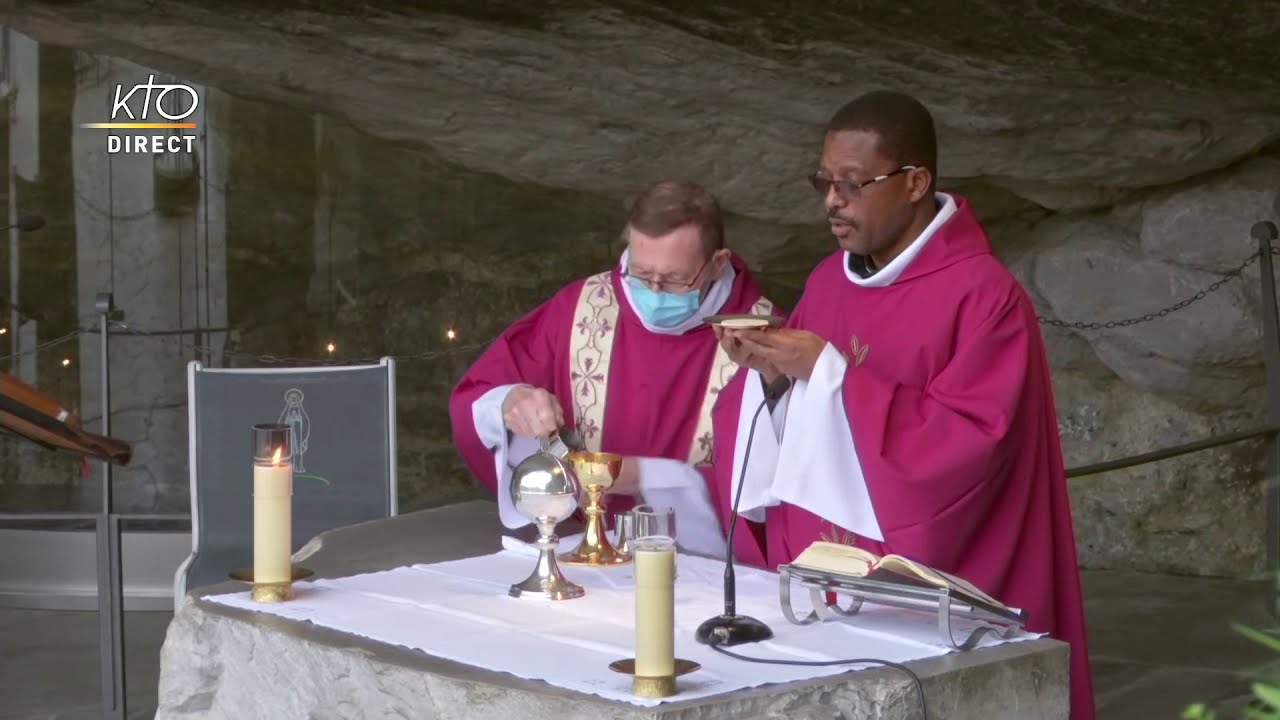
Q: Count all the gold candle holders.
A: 2